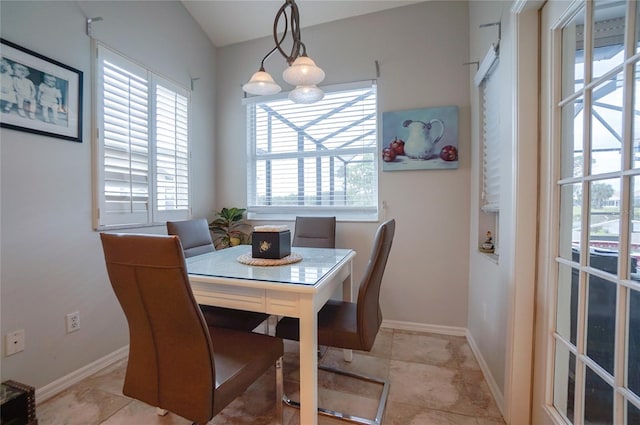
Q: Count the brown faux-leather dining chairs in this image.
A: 4